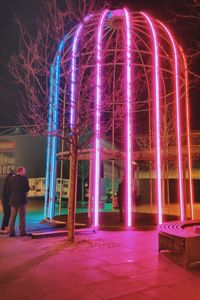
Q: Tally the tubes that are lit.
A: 8